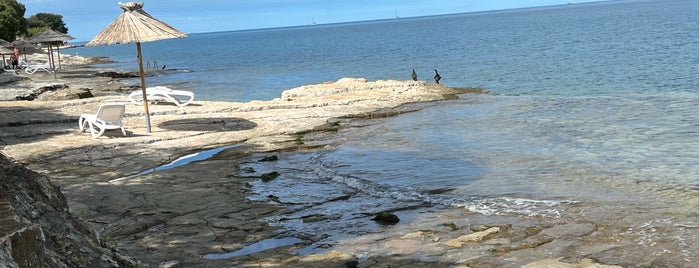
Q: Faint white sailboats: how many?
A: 2